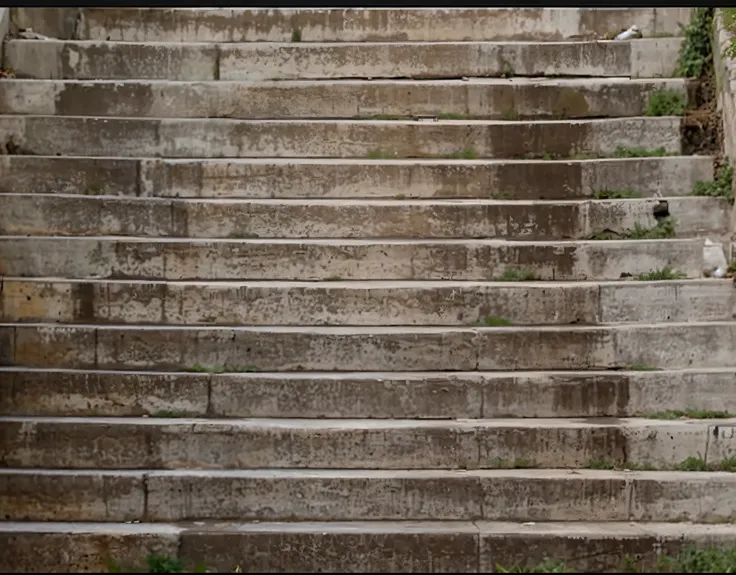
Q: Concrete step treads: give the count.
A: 13